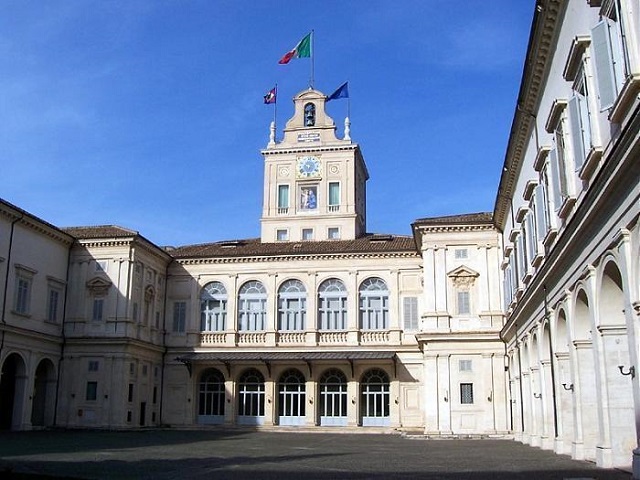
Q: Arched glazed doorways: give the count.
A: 5